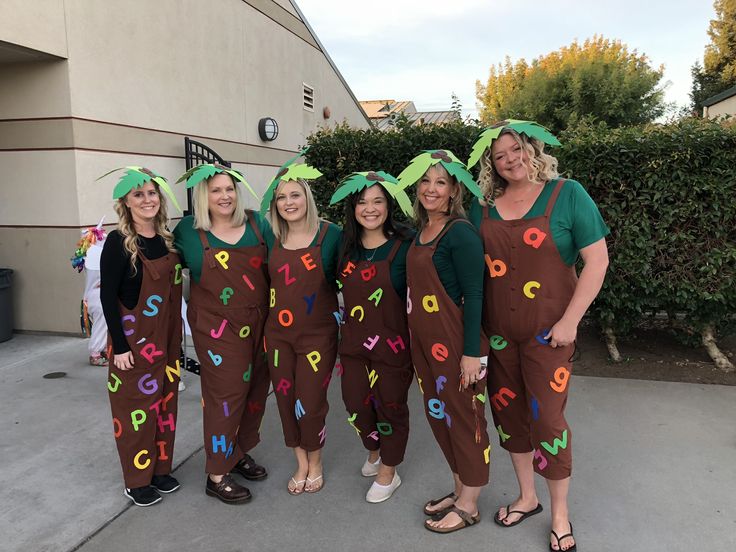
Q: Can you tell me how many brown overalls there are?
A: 6